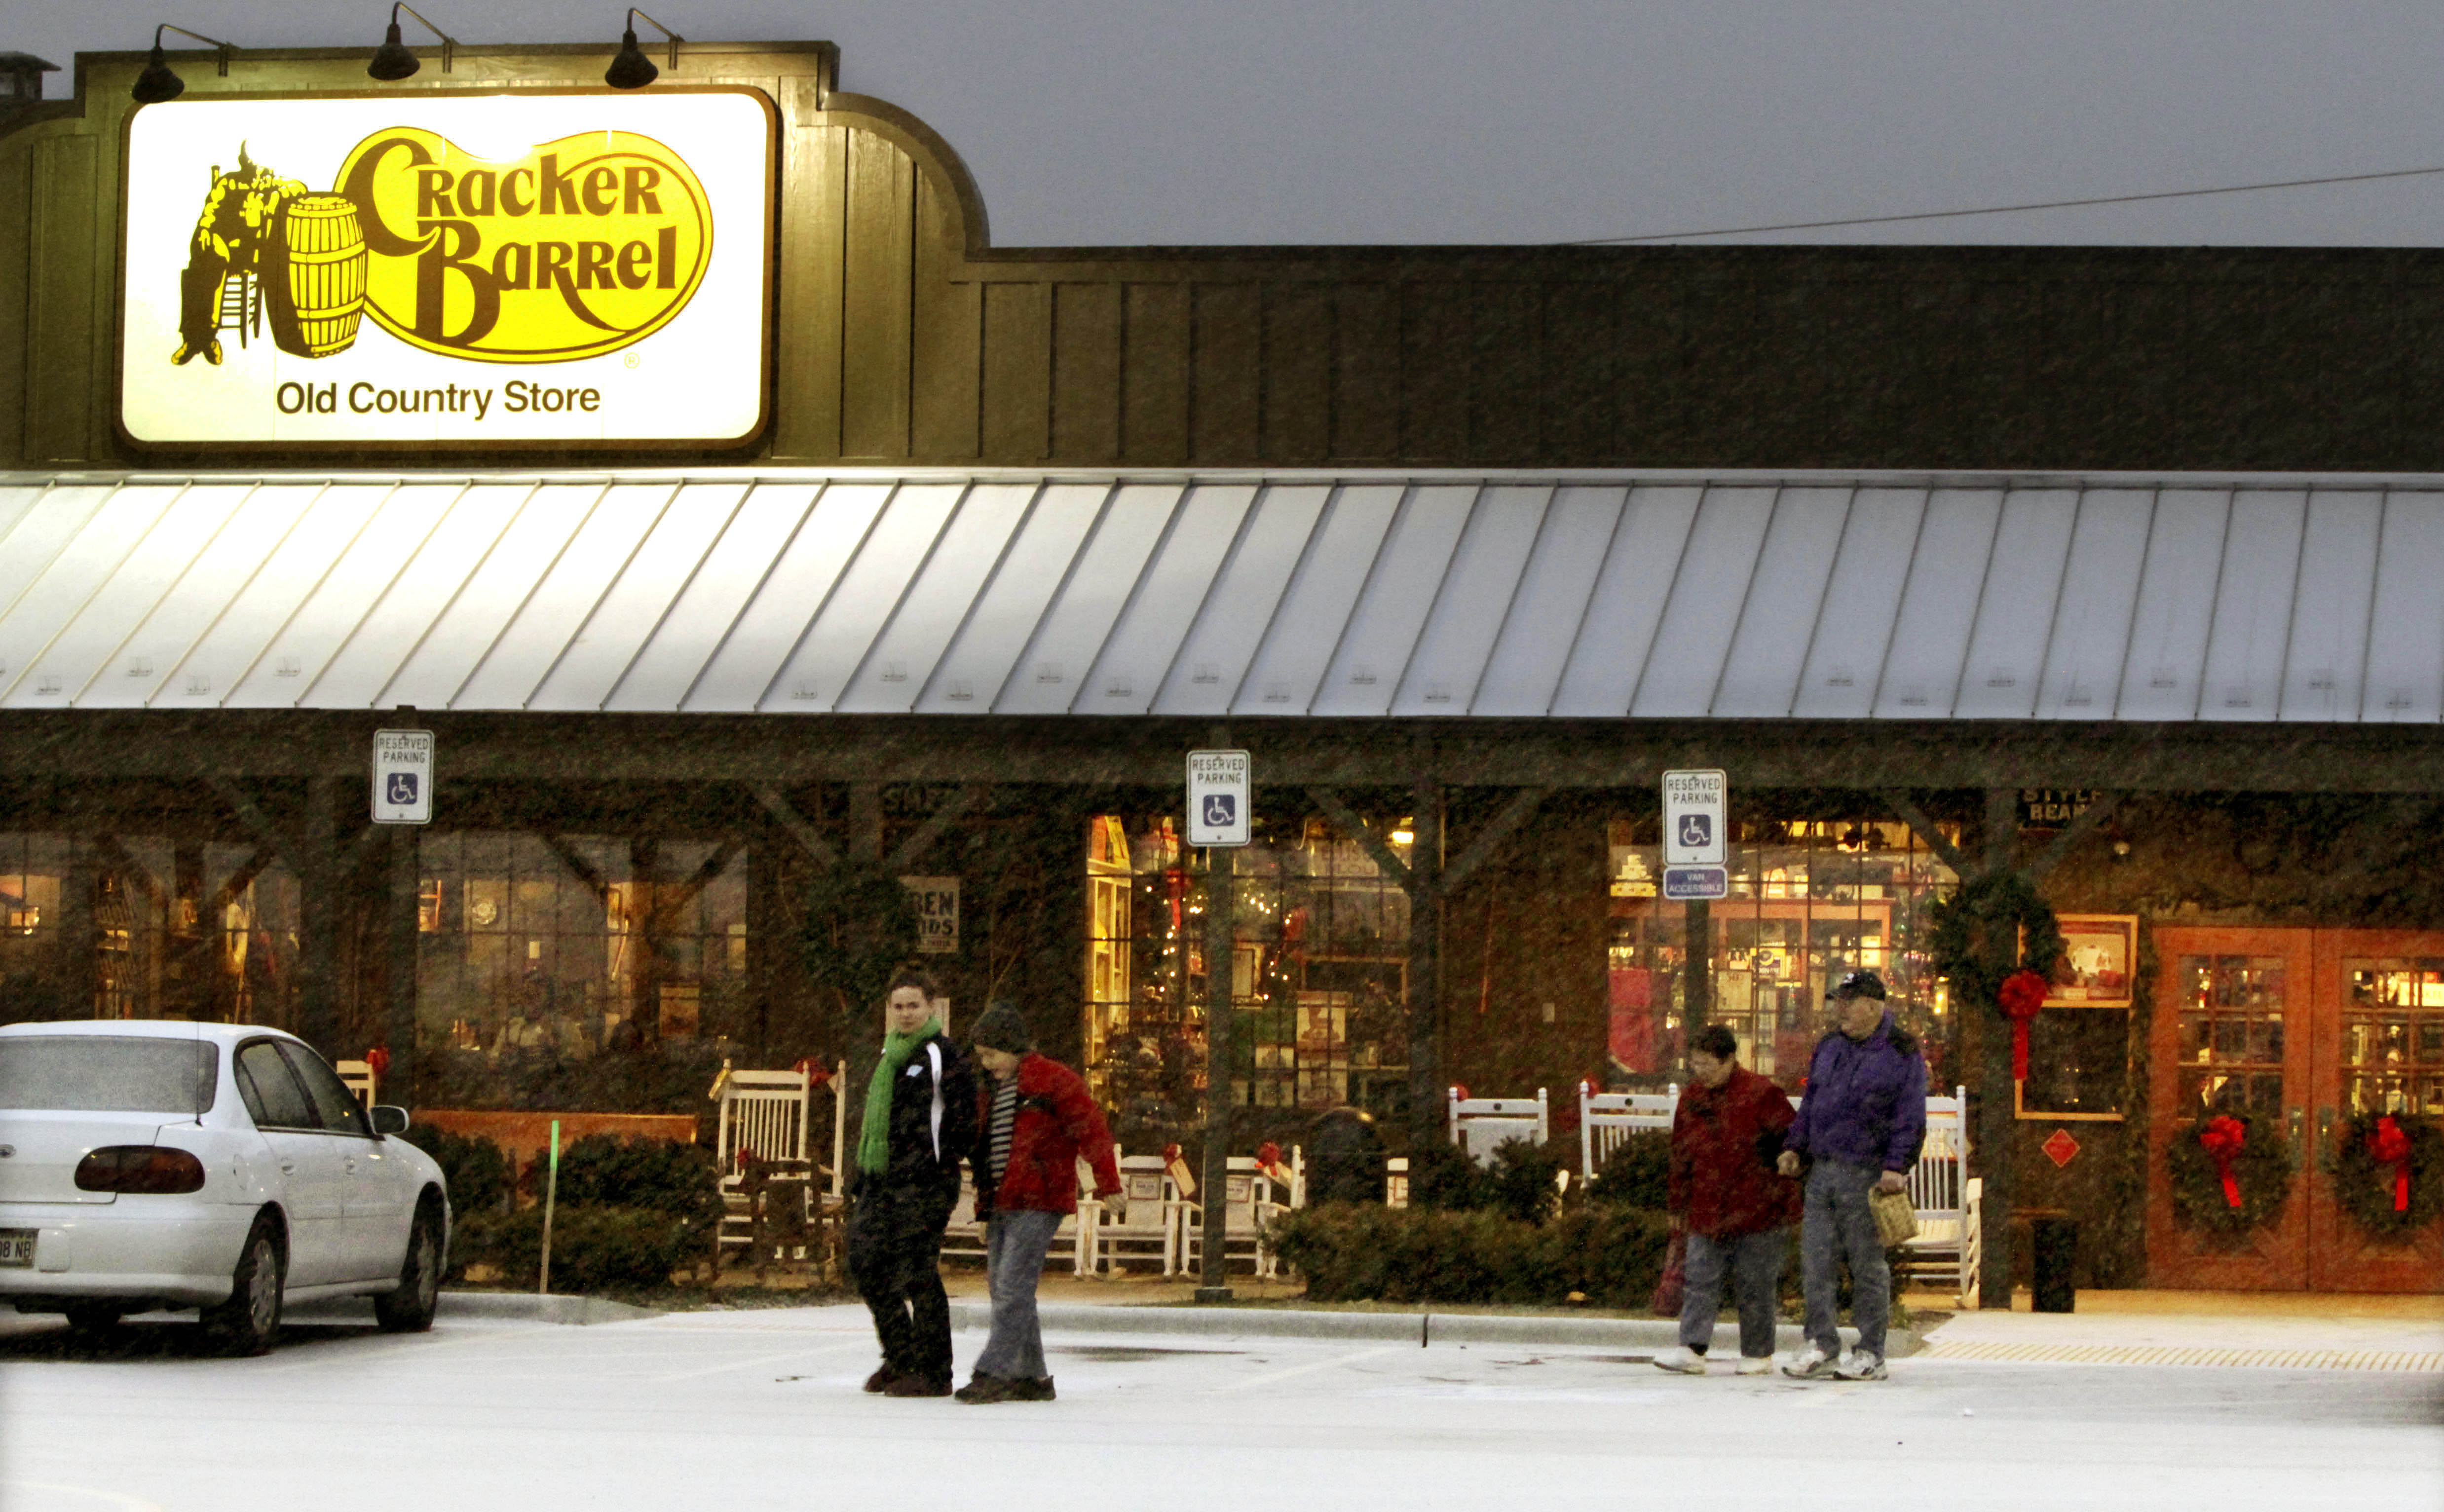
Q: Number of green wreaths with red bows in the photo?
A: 3